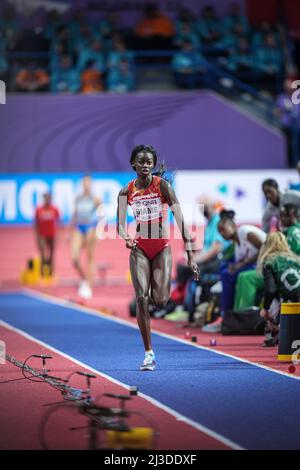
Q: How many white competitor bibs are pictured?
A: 1